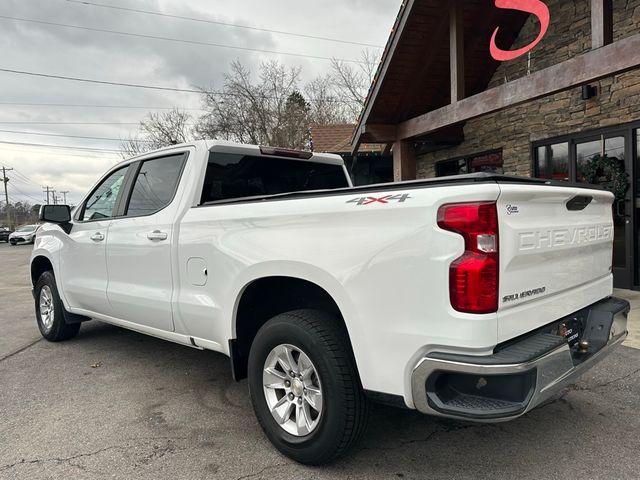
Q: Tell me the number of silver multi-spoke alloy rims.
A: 2